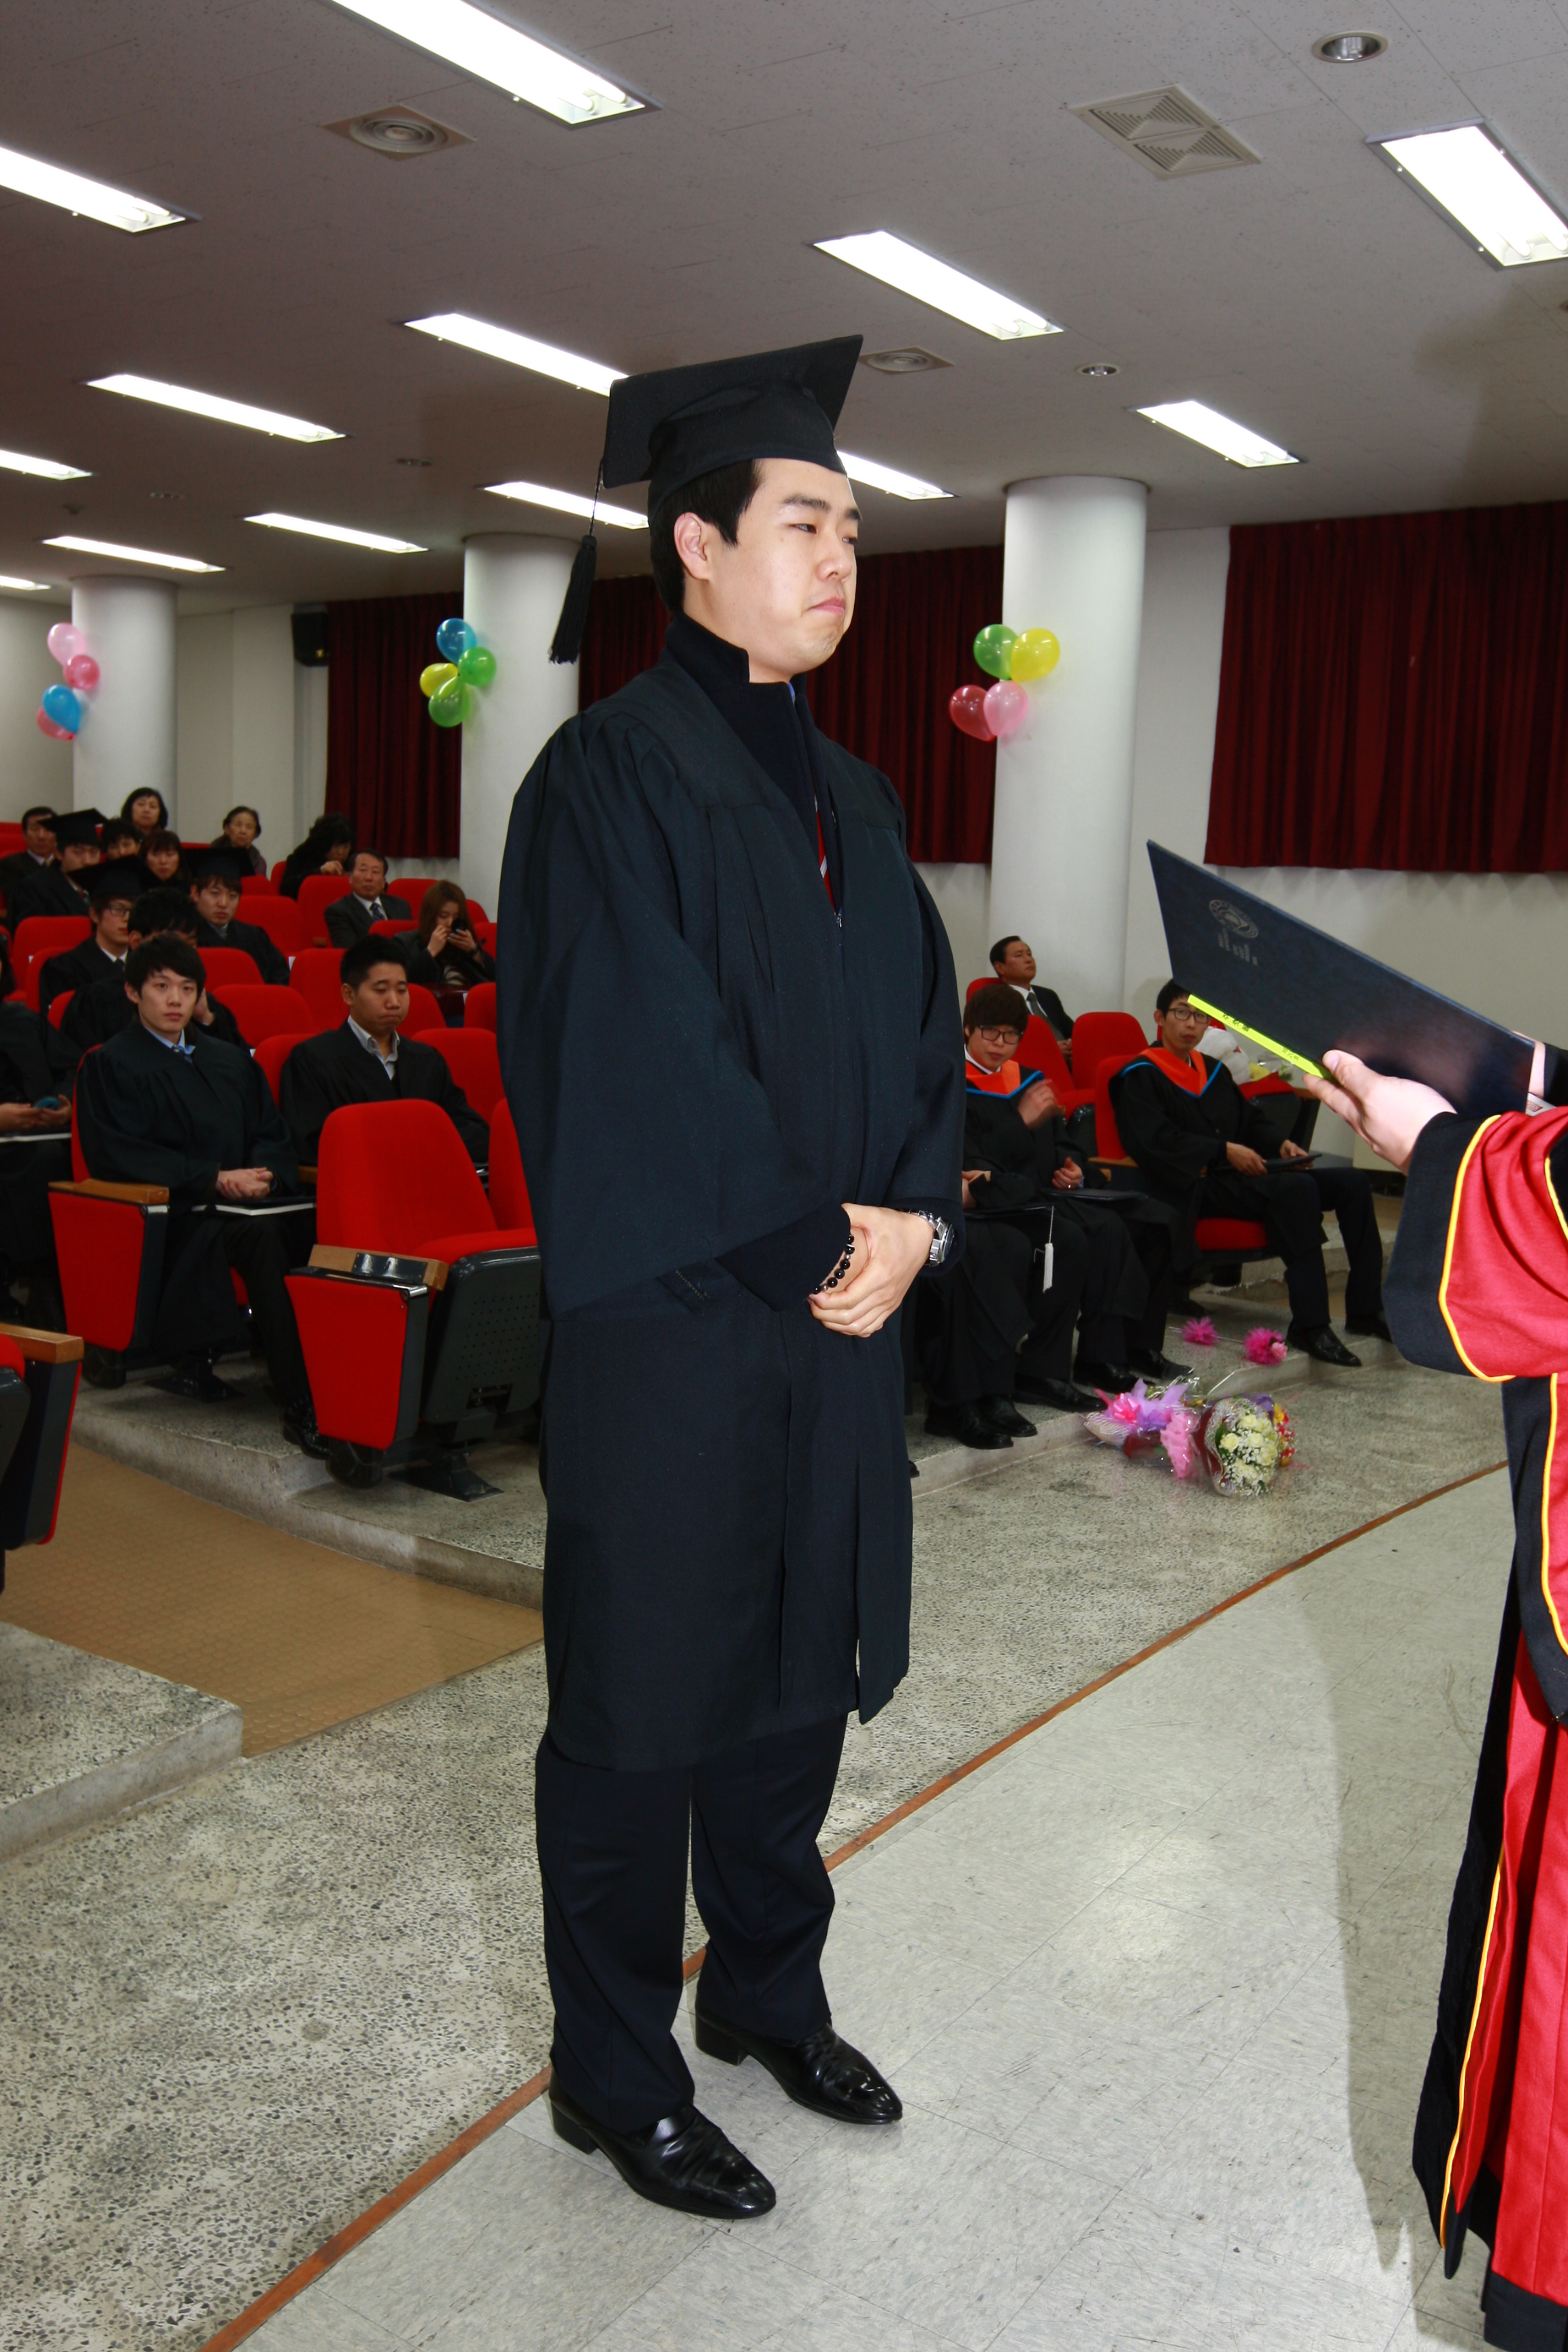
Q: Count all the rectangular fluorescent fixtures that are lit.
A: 13